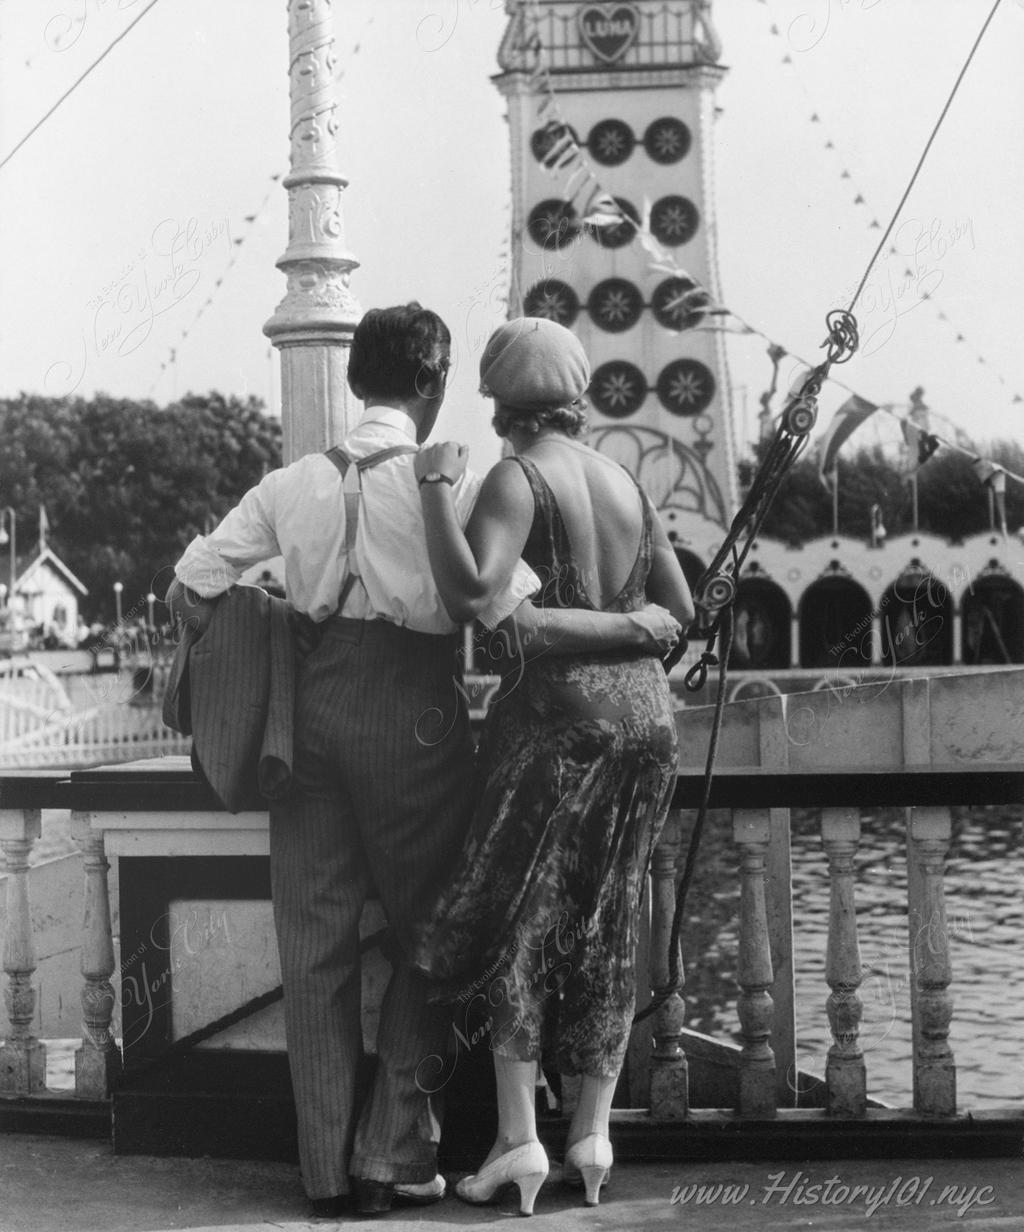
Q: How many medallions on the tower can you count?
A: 11